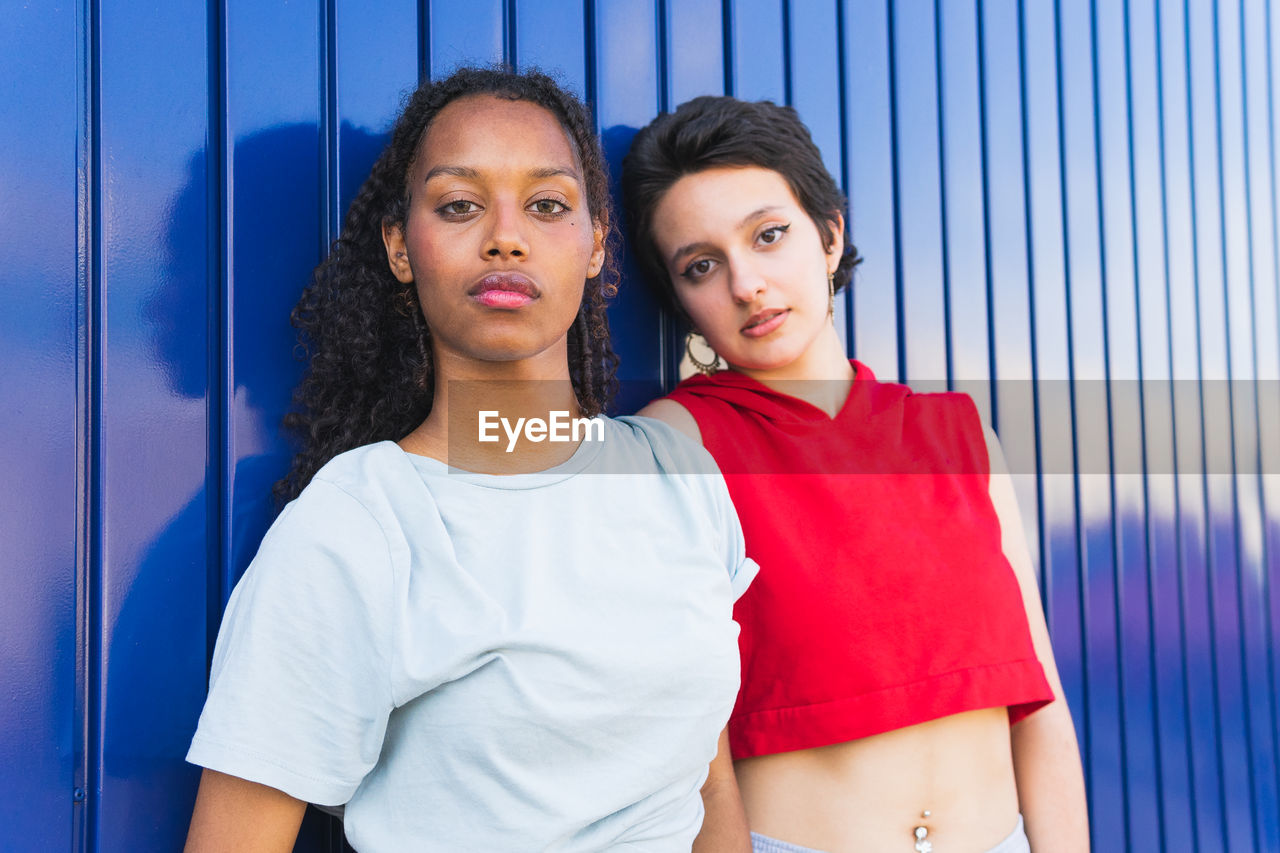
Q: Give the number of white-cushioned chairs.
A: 0